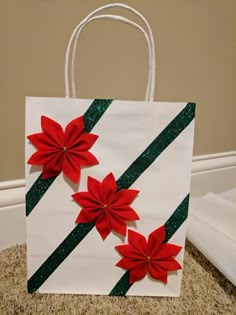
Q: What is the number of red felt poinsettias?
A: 3